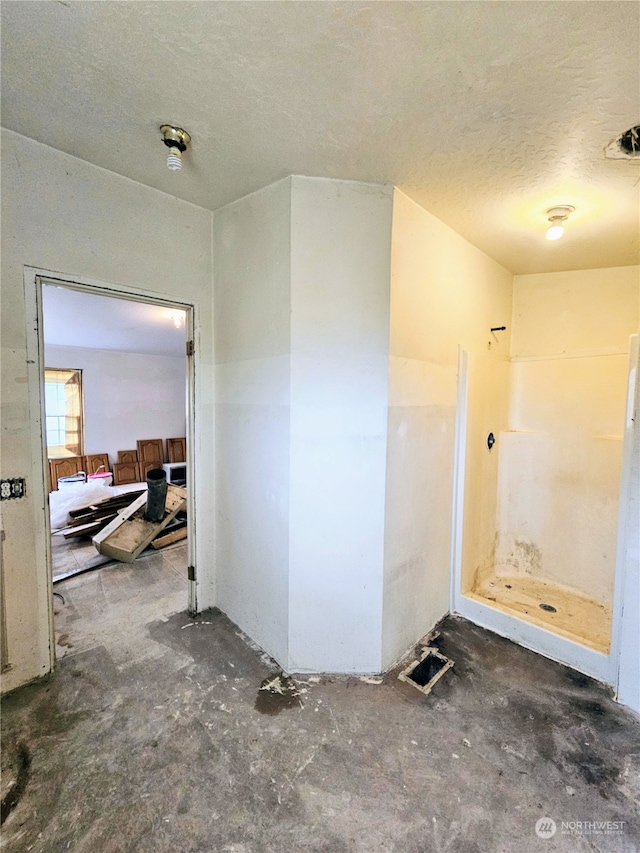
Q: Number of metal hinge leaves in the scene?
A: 2